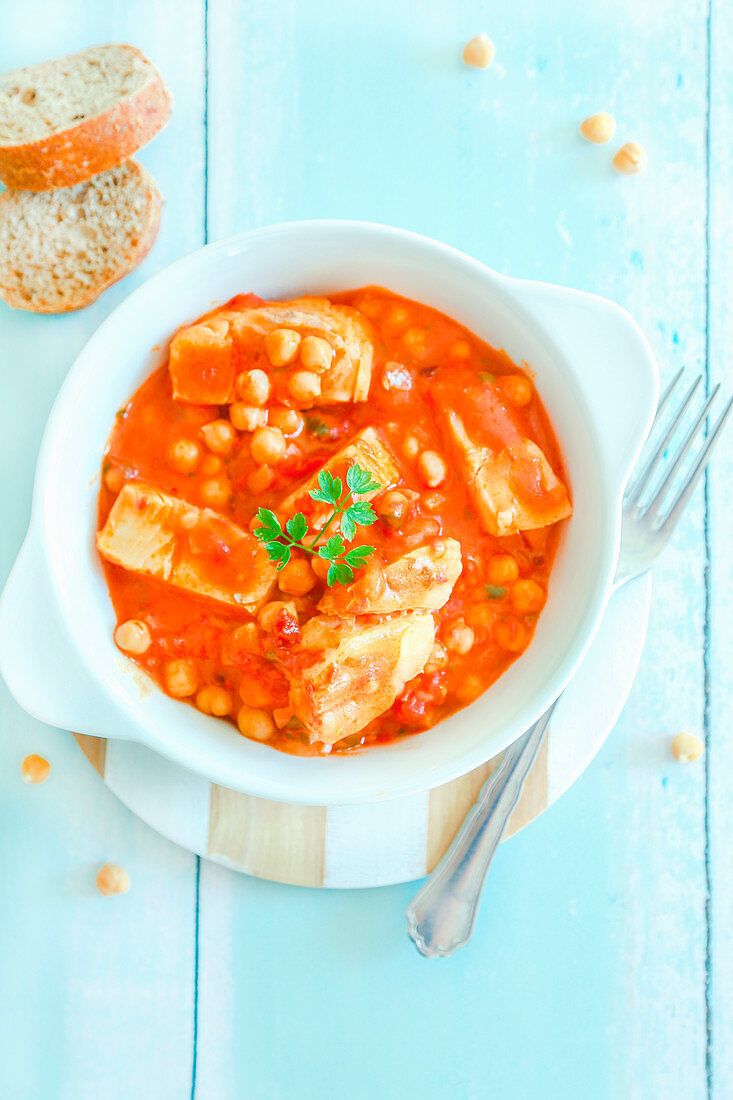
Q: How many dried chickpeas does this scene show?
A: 6